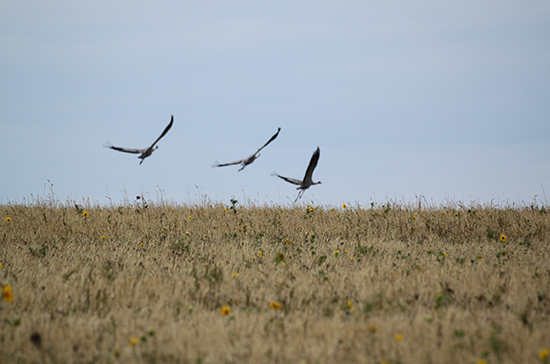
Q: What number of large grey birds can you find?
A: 3